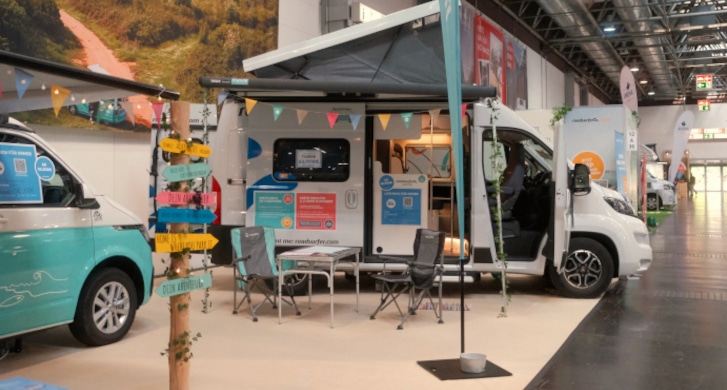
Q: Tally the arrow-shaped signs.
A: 6